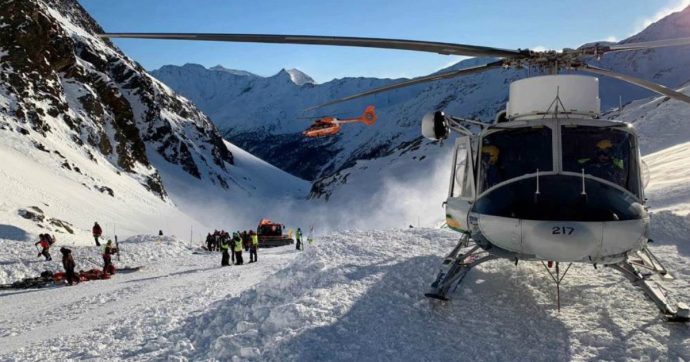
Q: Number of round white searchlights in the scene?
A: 1